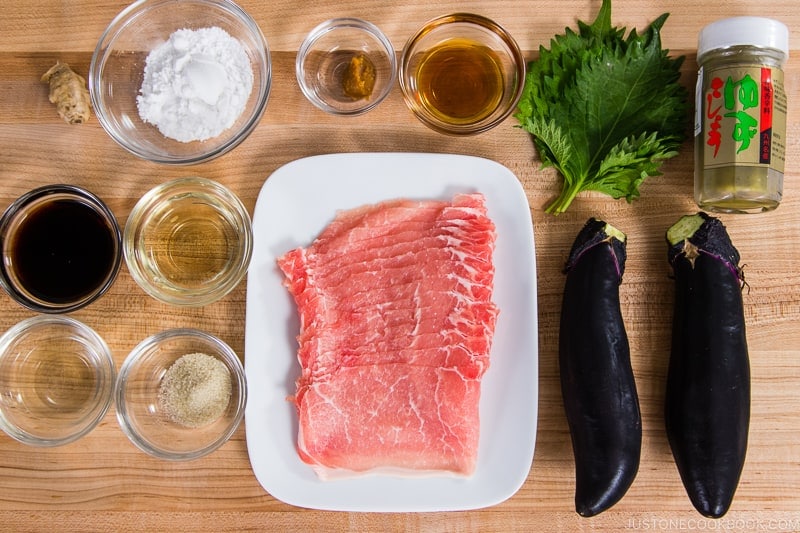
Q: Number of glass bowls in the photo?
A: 7